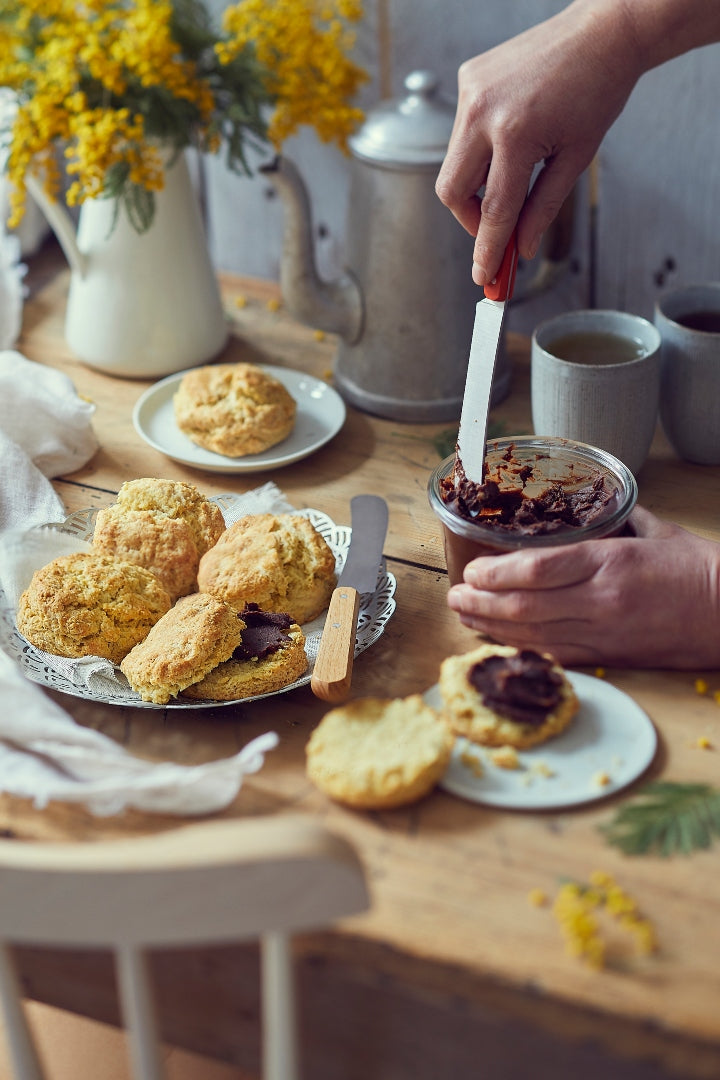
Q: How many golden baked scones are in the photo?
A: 6